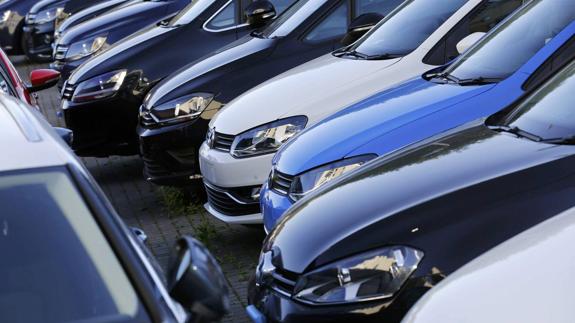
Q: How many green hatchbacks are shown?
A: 0